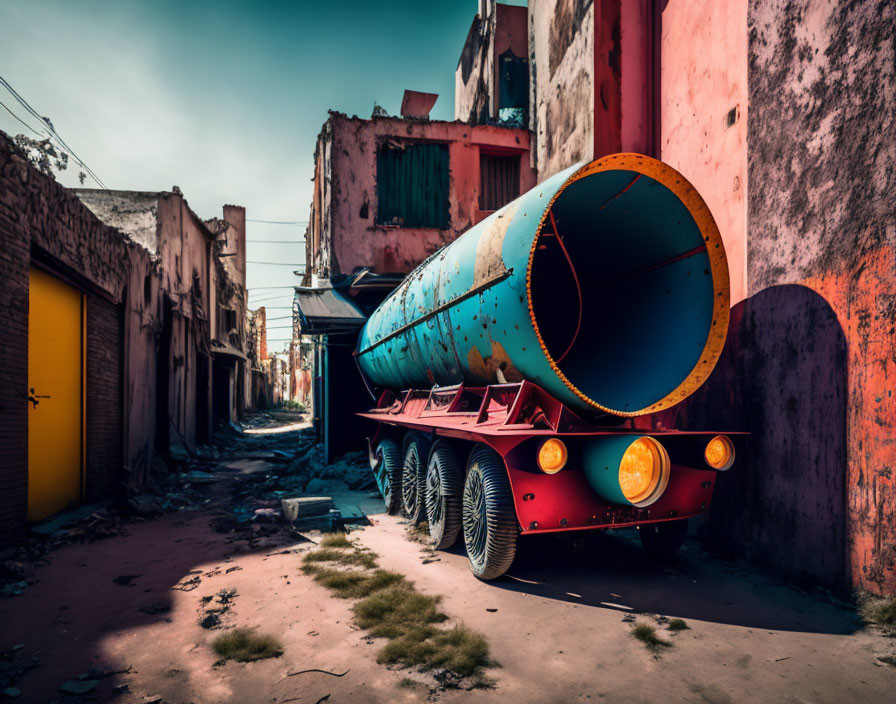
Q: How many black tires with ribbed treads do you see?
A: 4